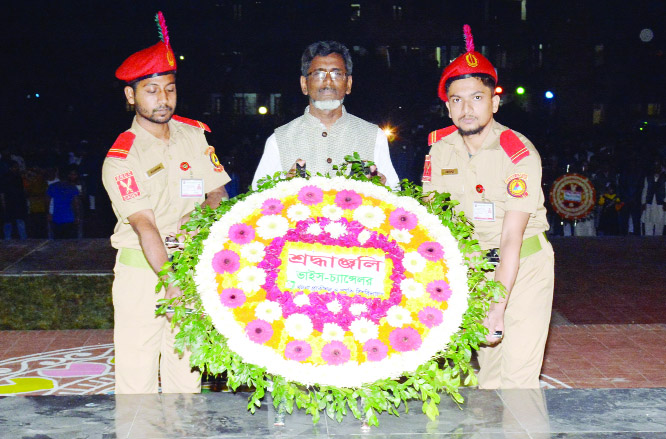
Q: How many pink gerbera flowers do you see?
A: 15